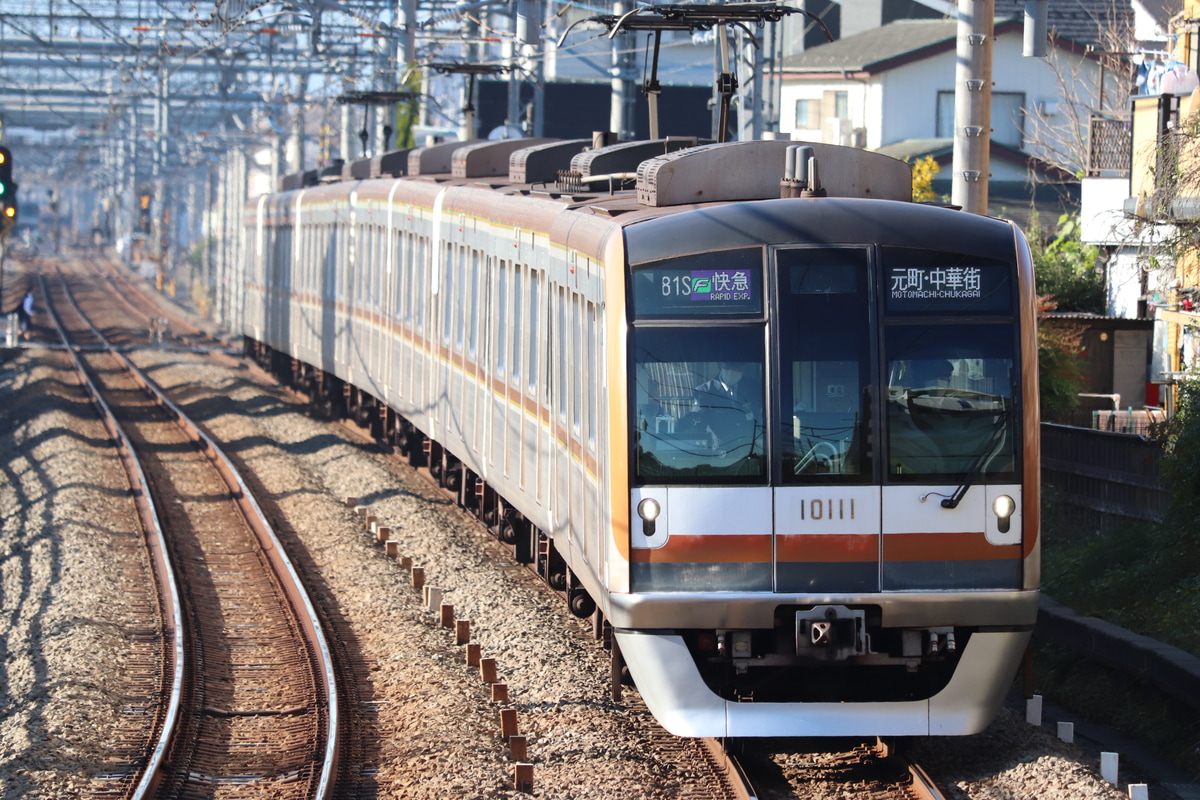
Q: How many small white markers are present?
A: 4